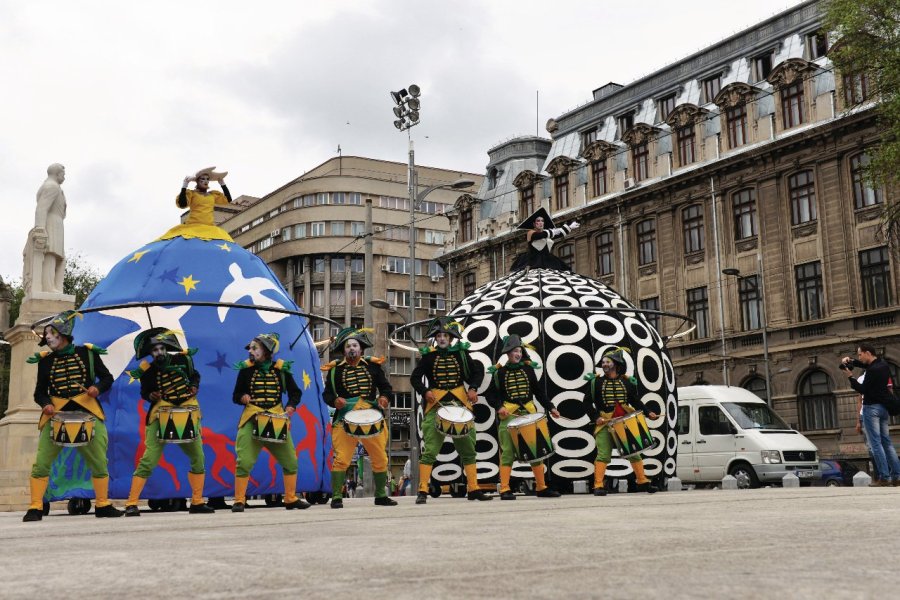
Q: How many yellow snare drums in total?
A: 7